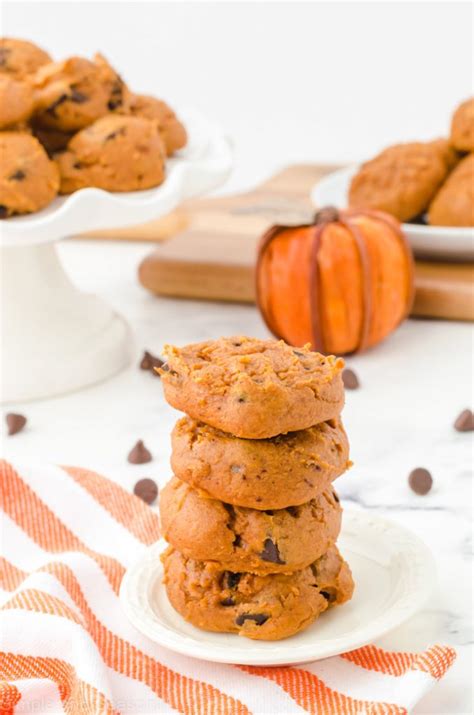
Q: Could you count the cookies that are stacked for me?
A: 4